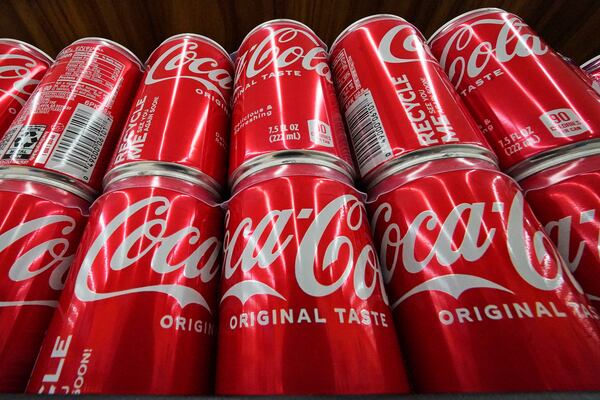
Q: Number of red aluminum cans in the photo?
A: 12